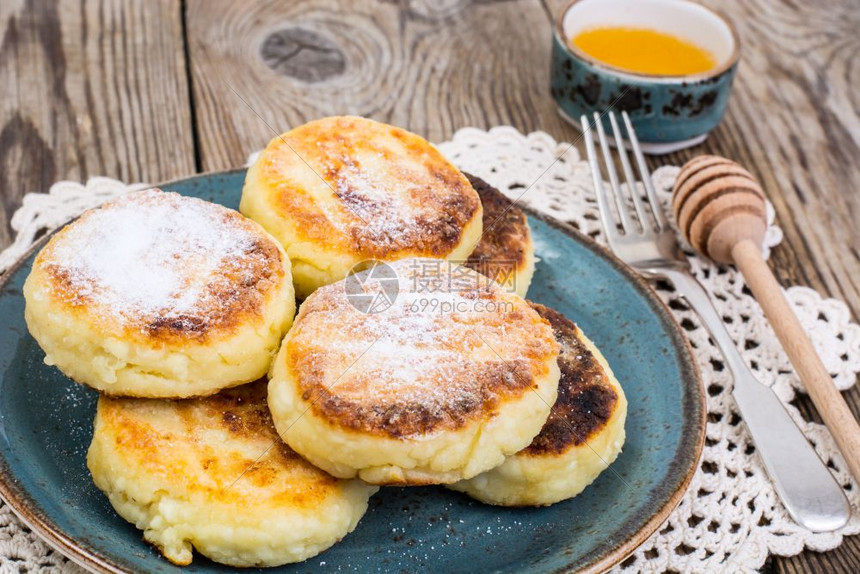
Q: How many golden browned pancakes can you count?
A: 6